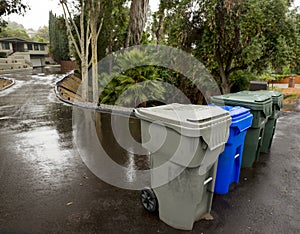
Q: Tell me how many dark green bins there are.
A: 2